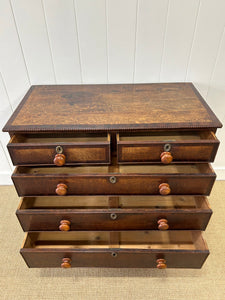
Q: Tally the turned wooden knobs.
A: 8